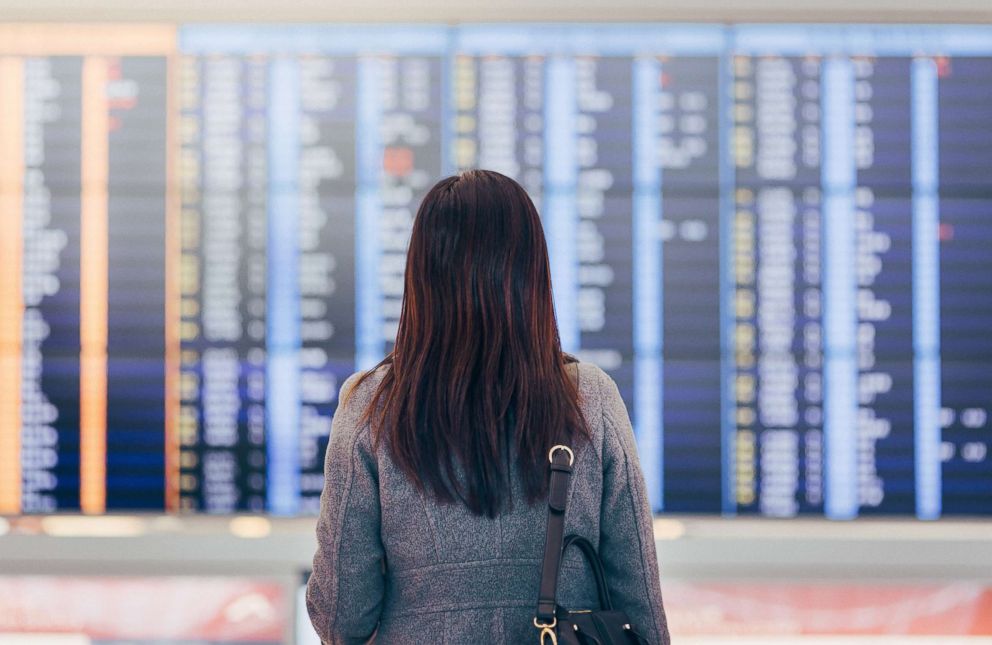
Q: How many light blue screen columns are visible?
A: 6